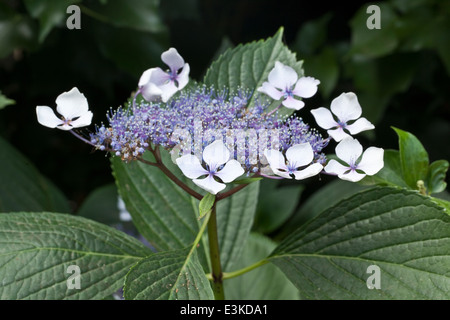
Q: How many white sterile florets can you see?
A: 7